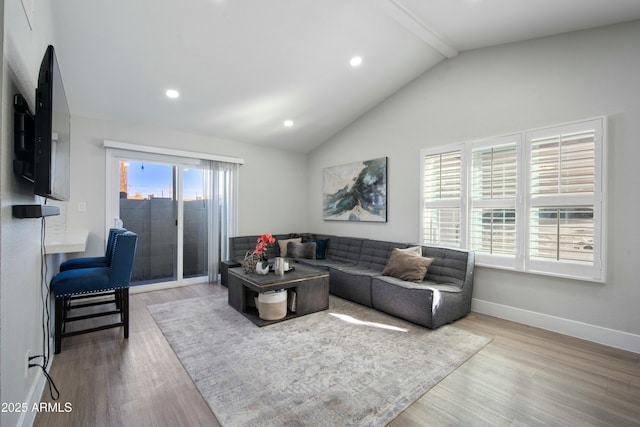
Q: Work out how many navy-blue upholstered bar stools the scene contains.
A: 2